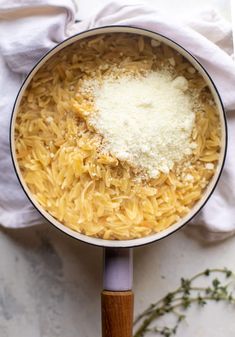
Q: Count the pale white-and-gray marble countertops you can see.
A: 1